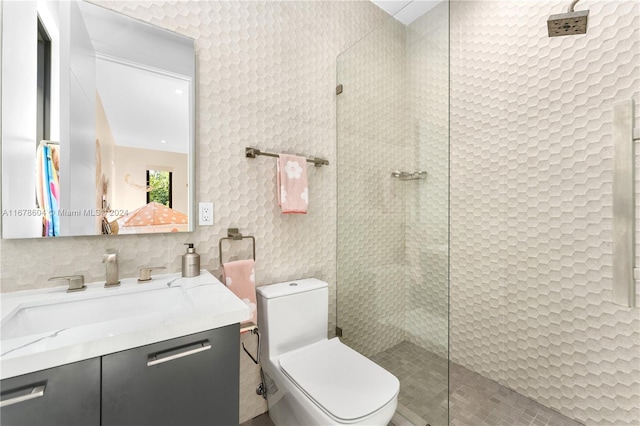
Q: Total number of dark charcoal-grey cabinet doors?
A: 2